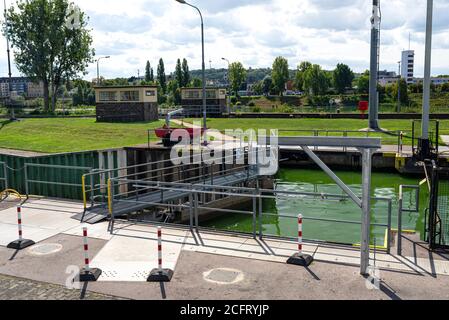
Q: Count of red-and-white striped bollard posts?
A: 4